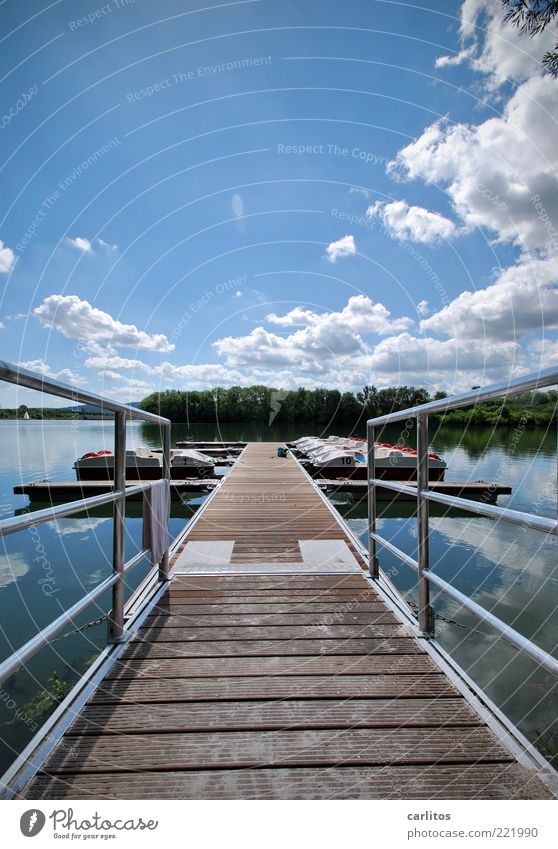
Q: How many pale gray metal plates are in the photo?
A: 2